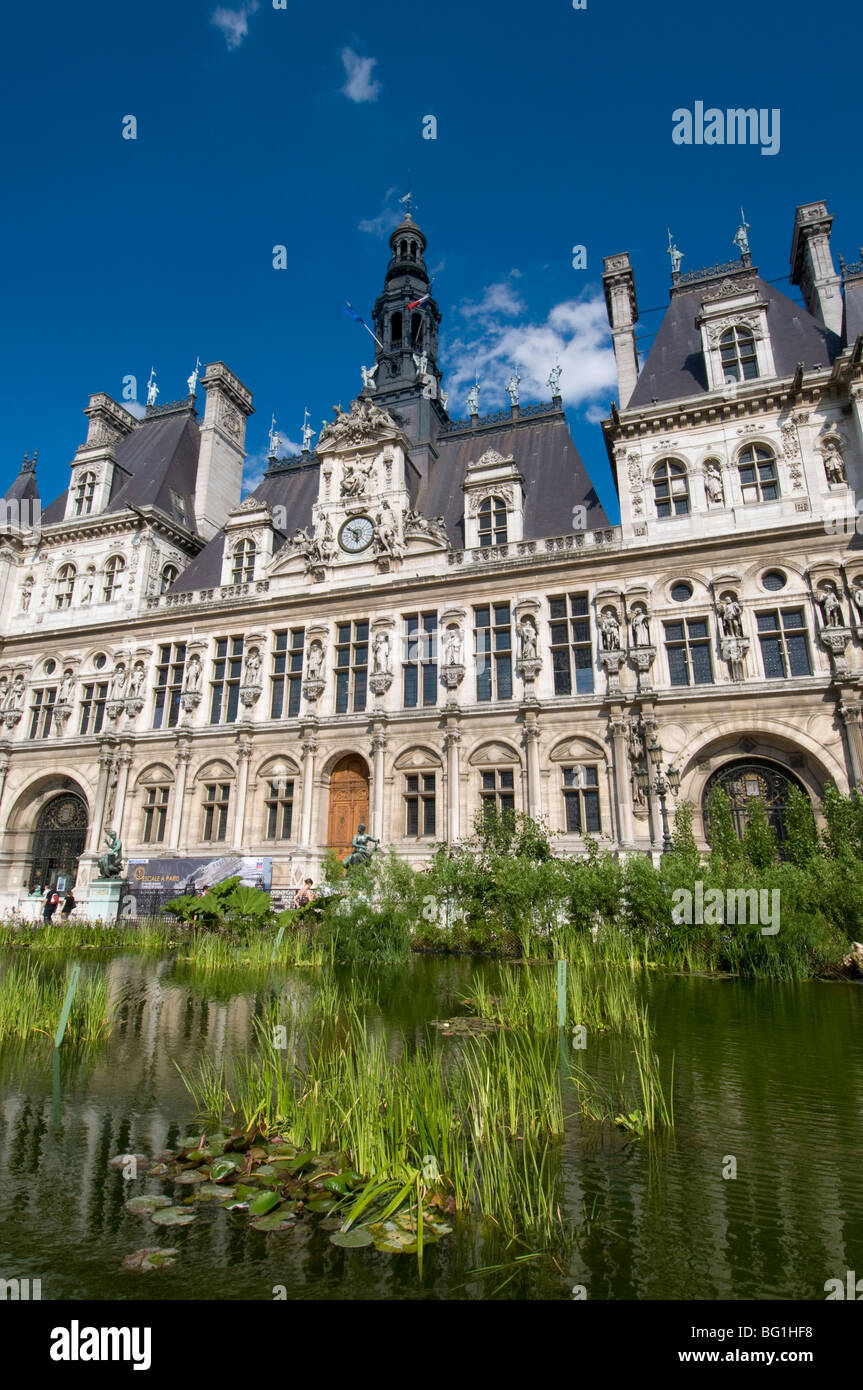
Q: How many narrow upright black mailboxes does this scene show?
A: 0